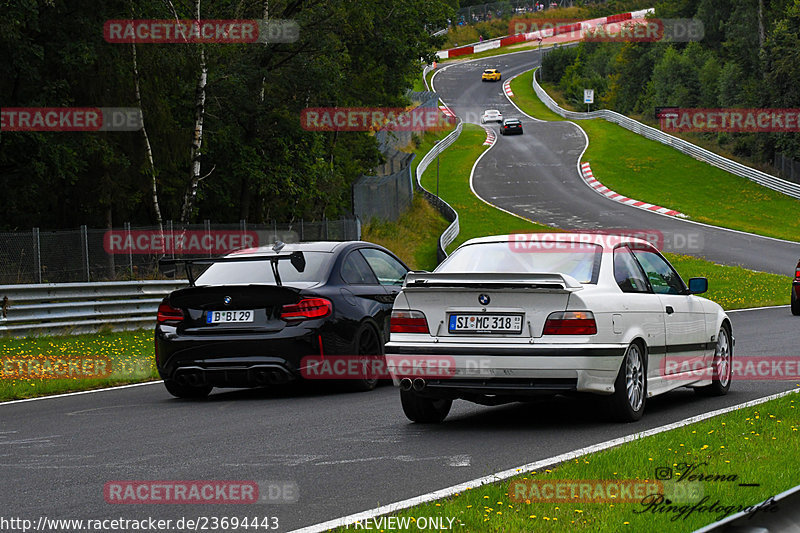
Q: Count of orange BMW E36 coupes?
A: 0